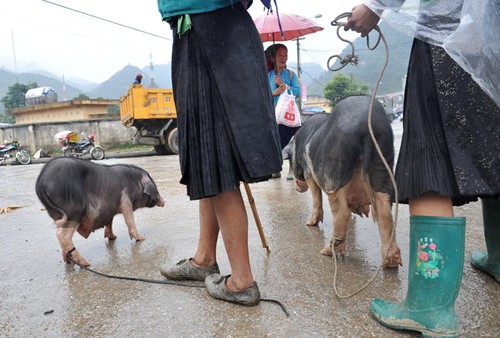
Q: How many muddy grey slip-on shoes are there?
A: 2